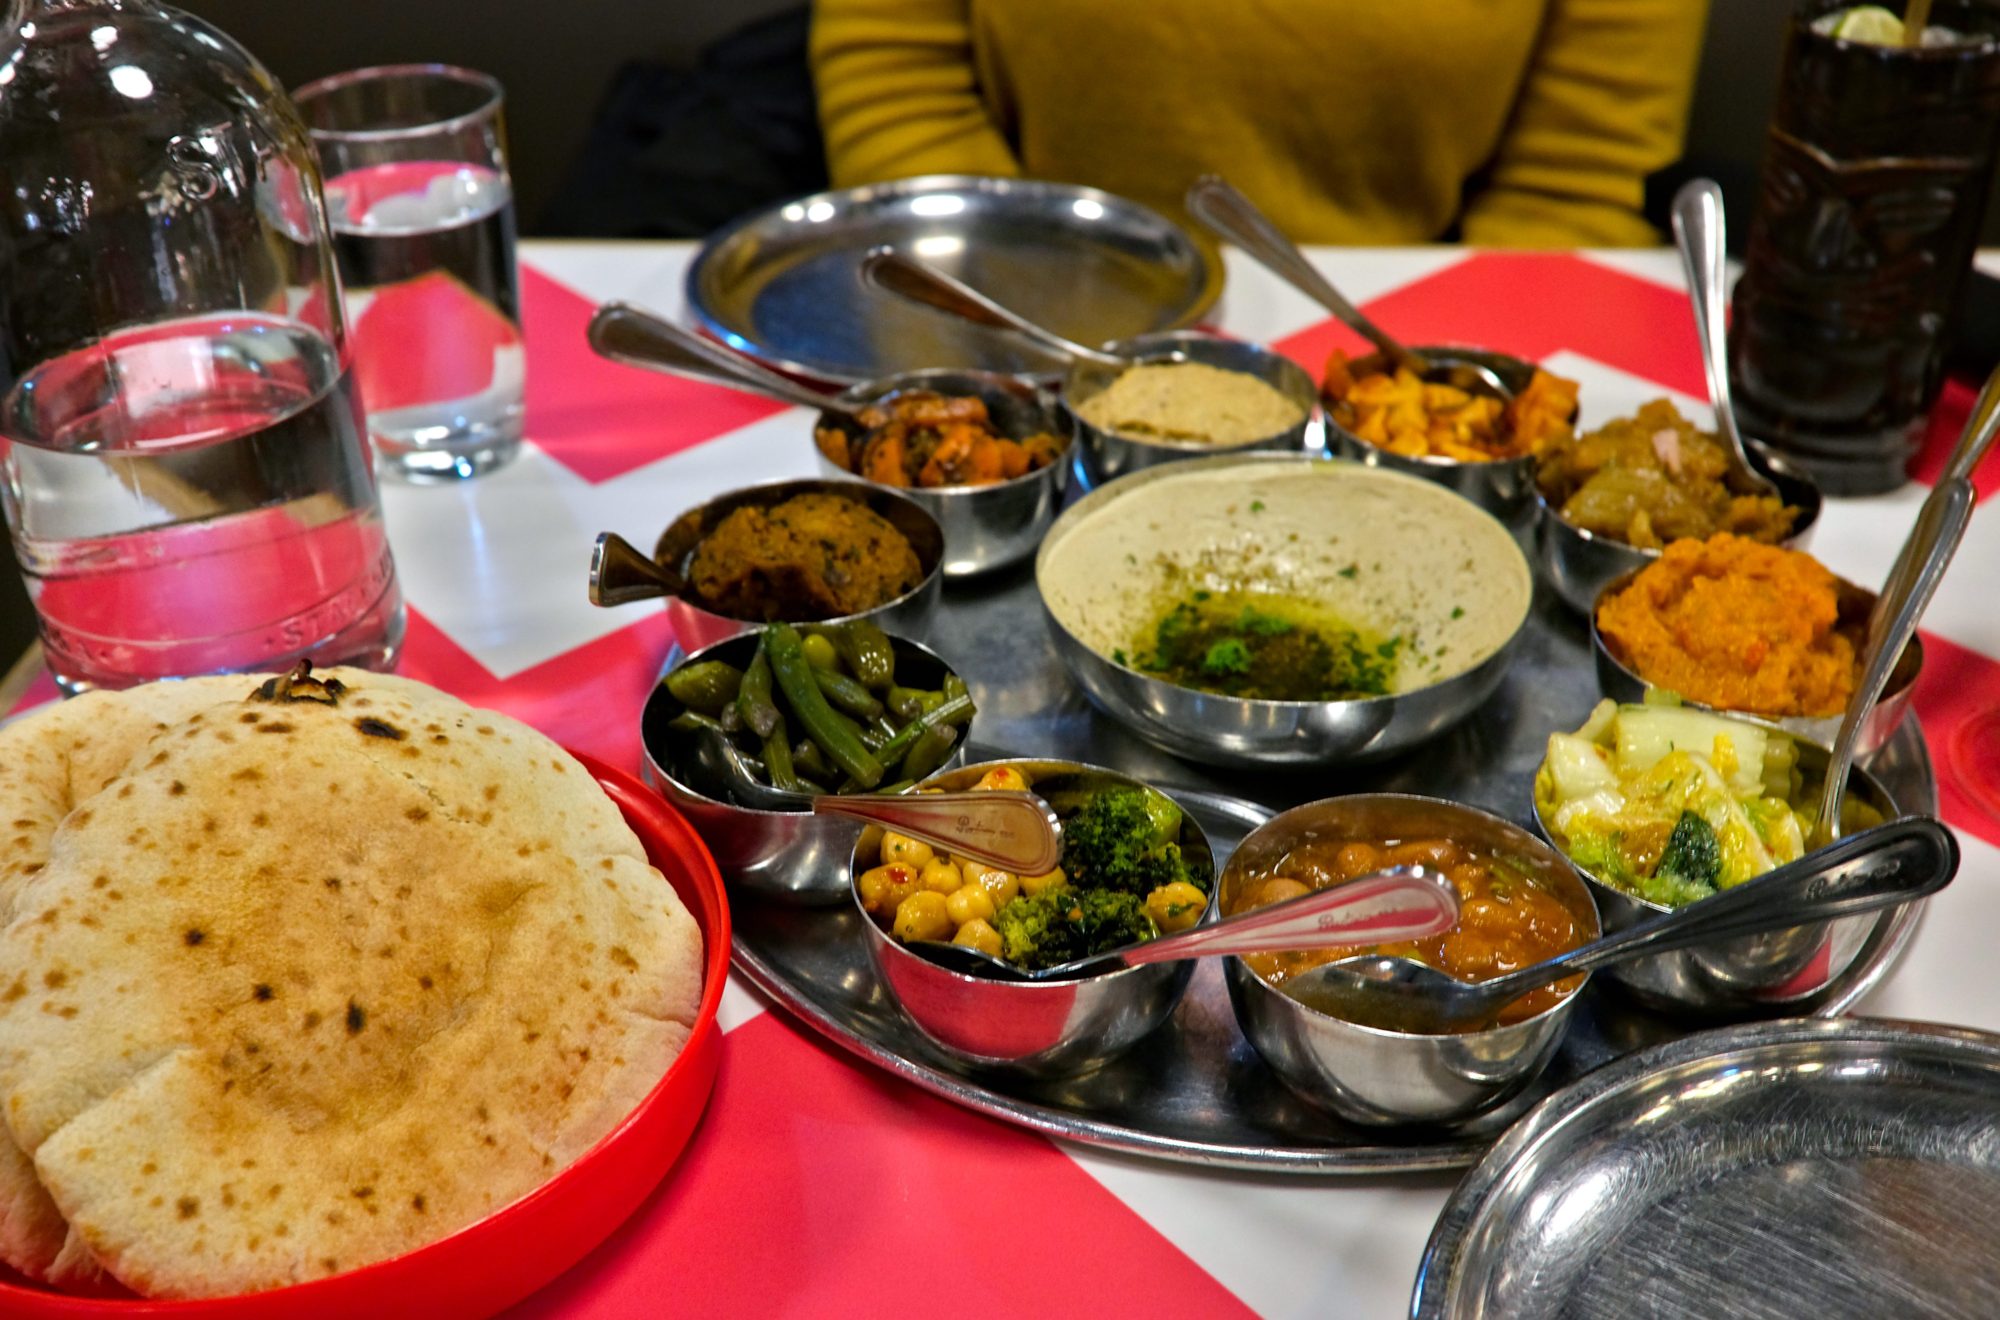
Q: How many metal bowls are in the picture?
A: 11